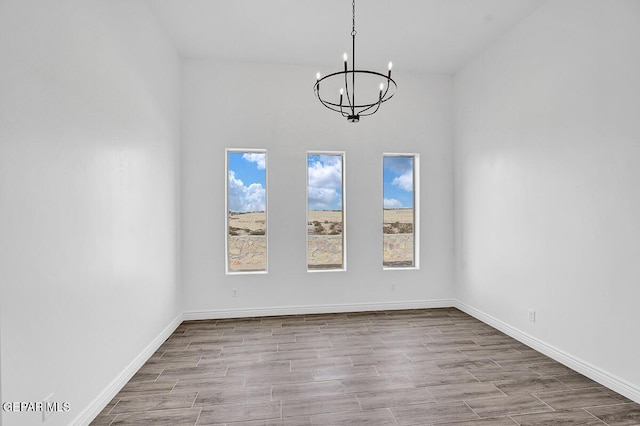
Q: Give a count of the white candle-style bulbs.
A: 5